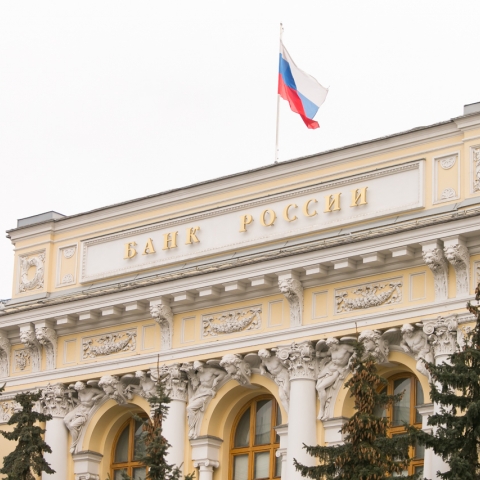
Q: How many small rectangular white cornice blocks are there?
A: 12